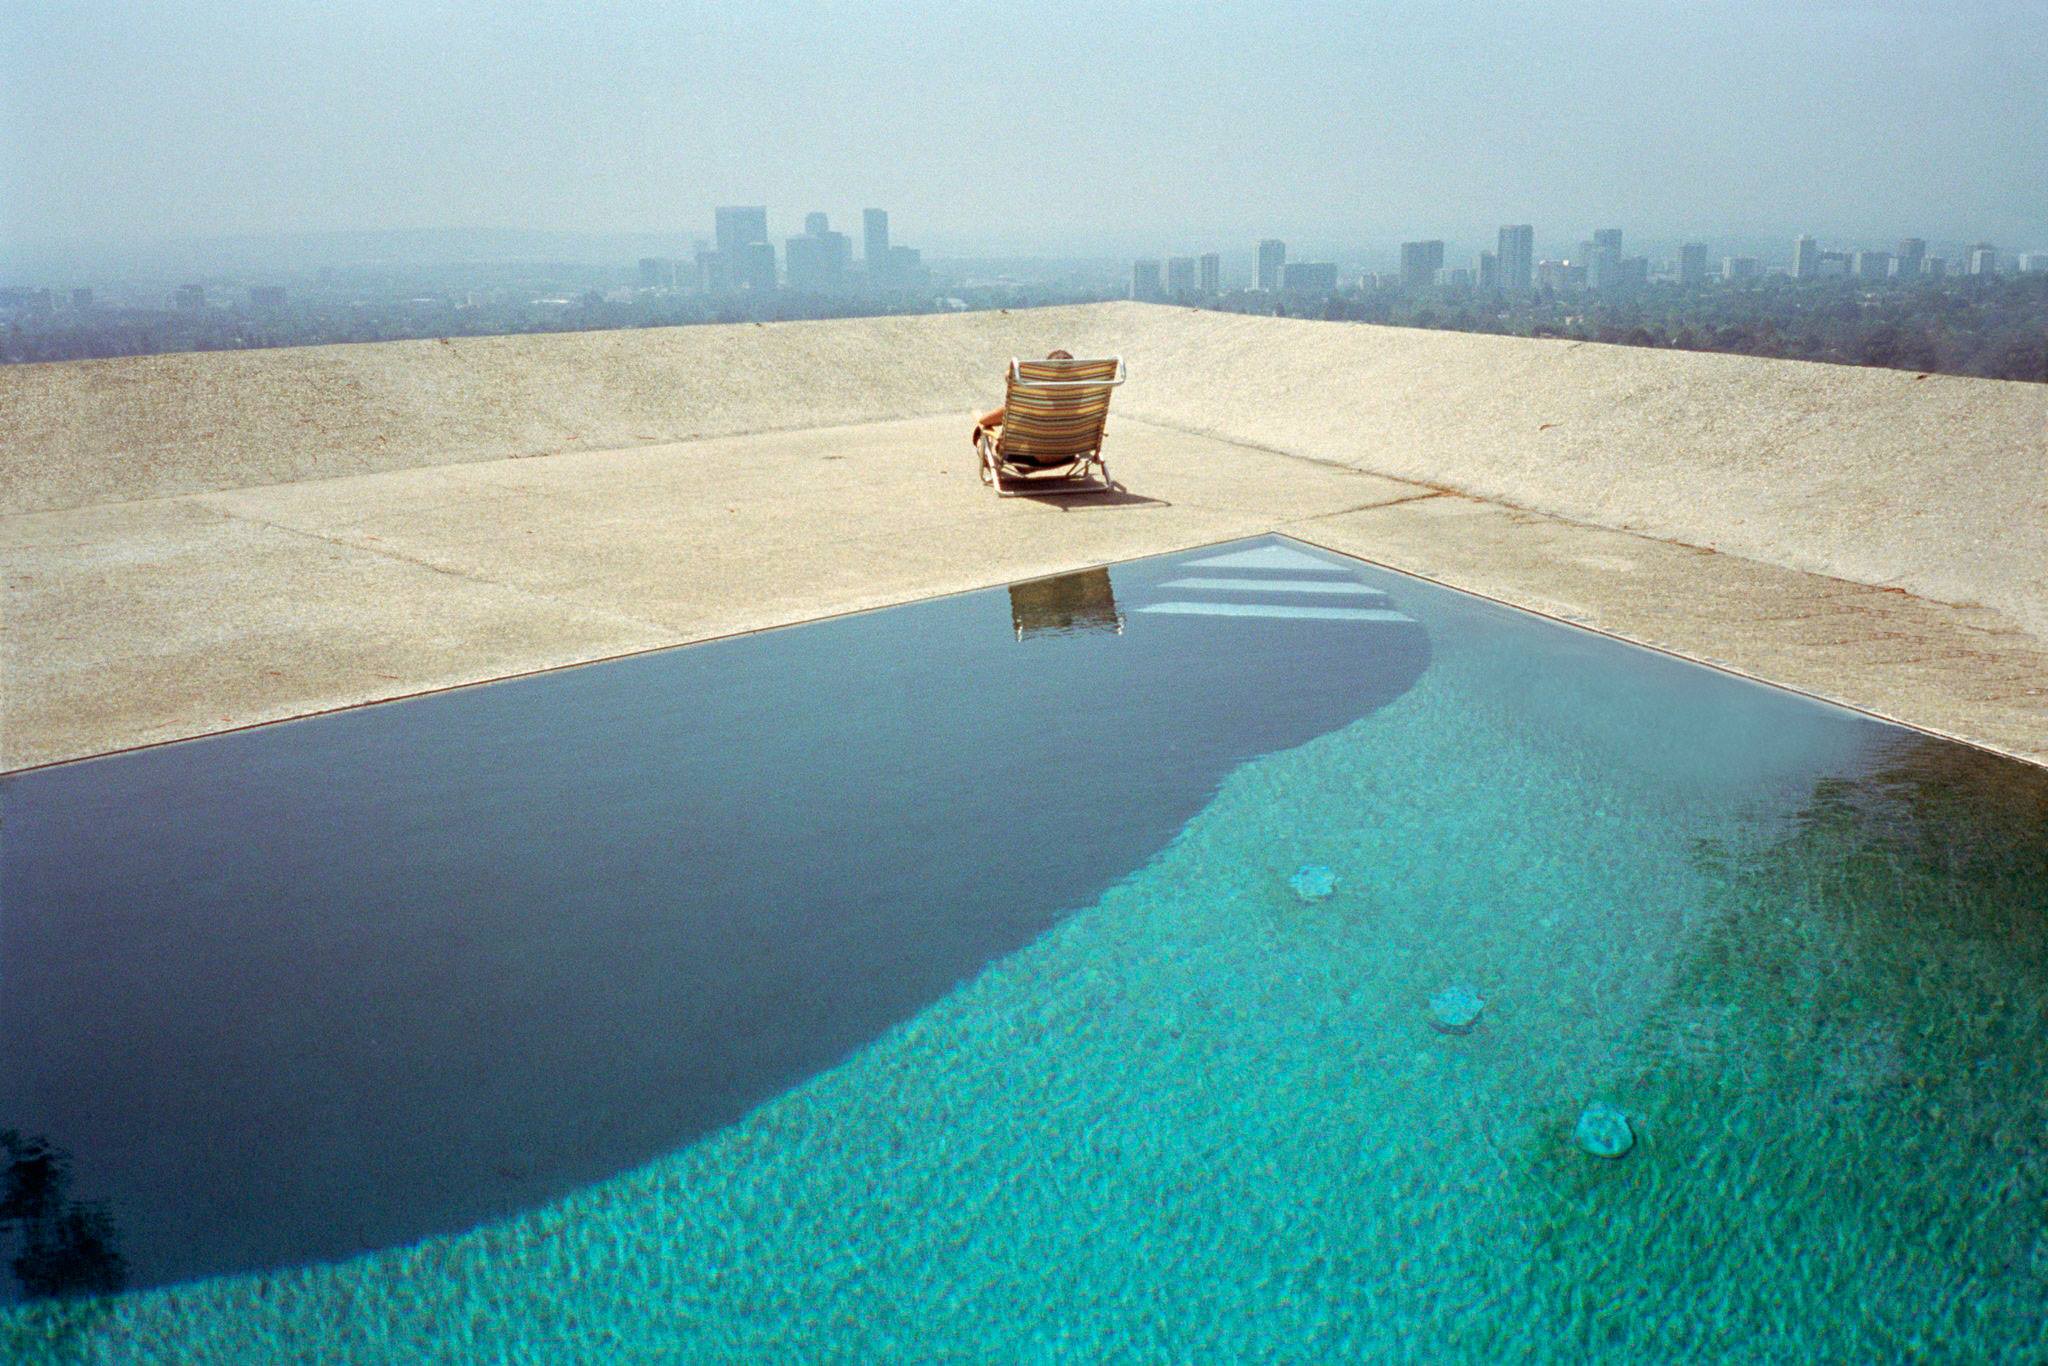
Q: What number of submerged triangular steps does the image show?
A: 3